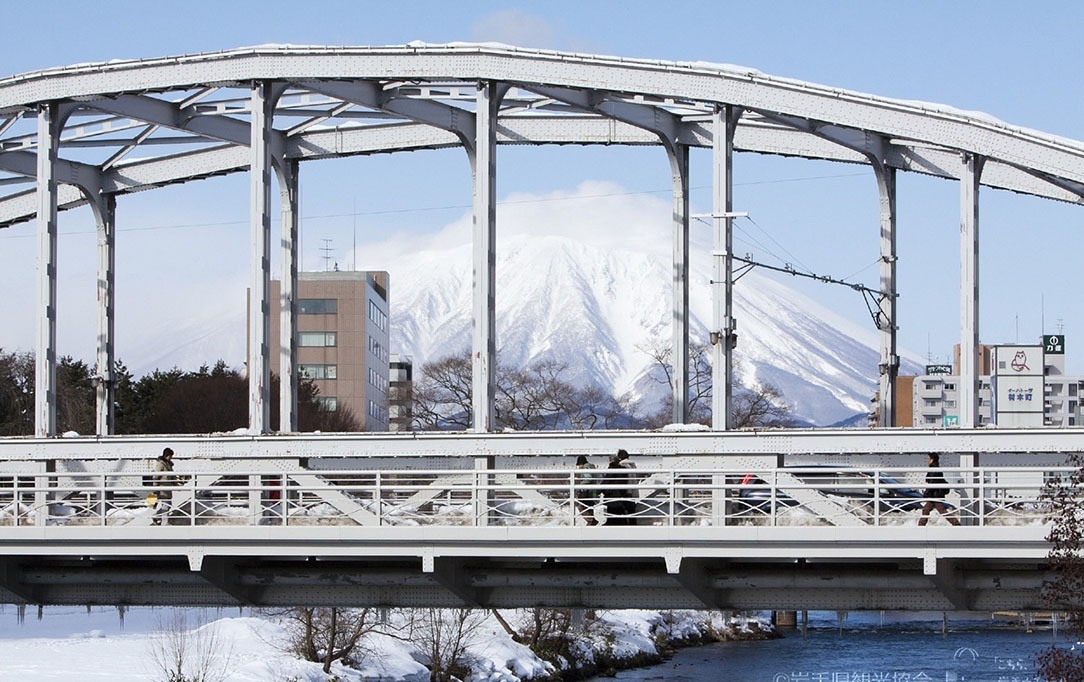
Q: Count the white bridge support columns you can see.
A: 9